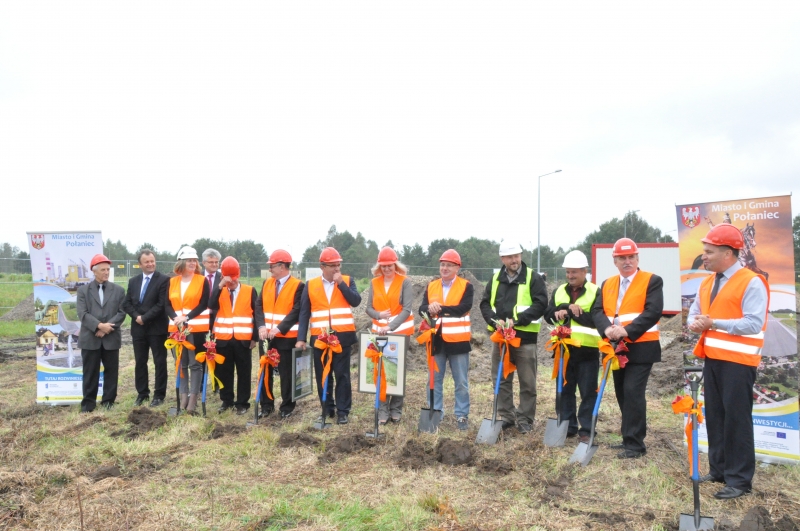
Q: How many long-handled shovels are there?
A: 10